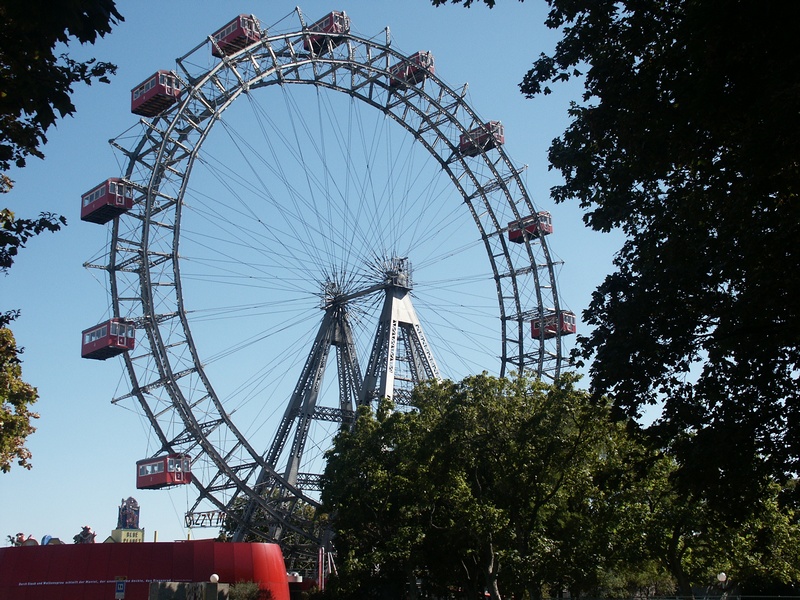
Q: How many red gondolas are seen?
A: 10